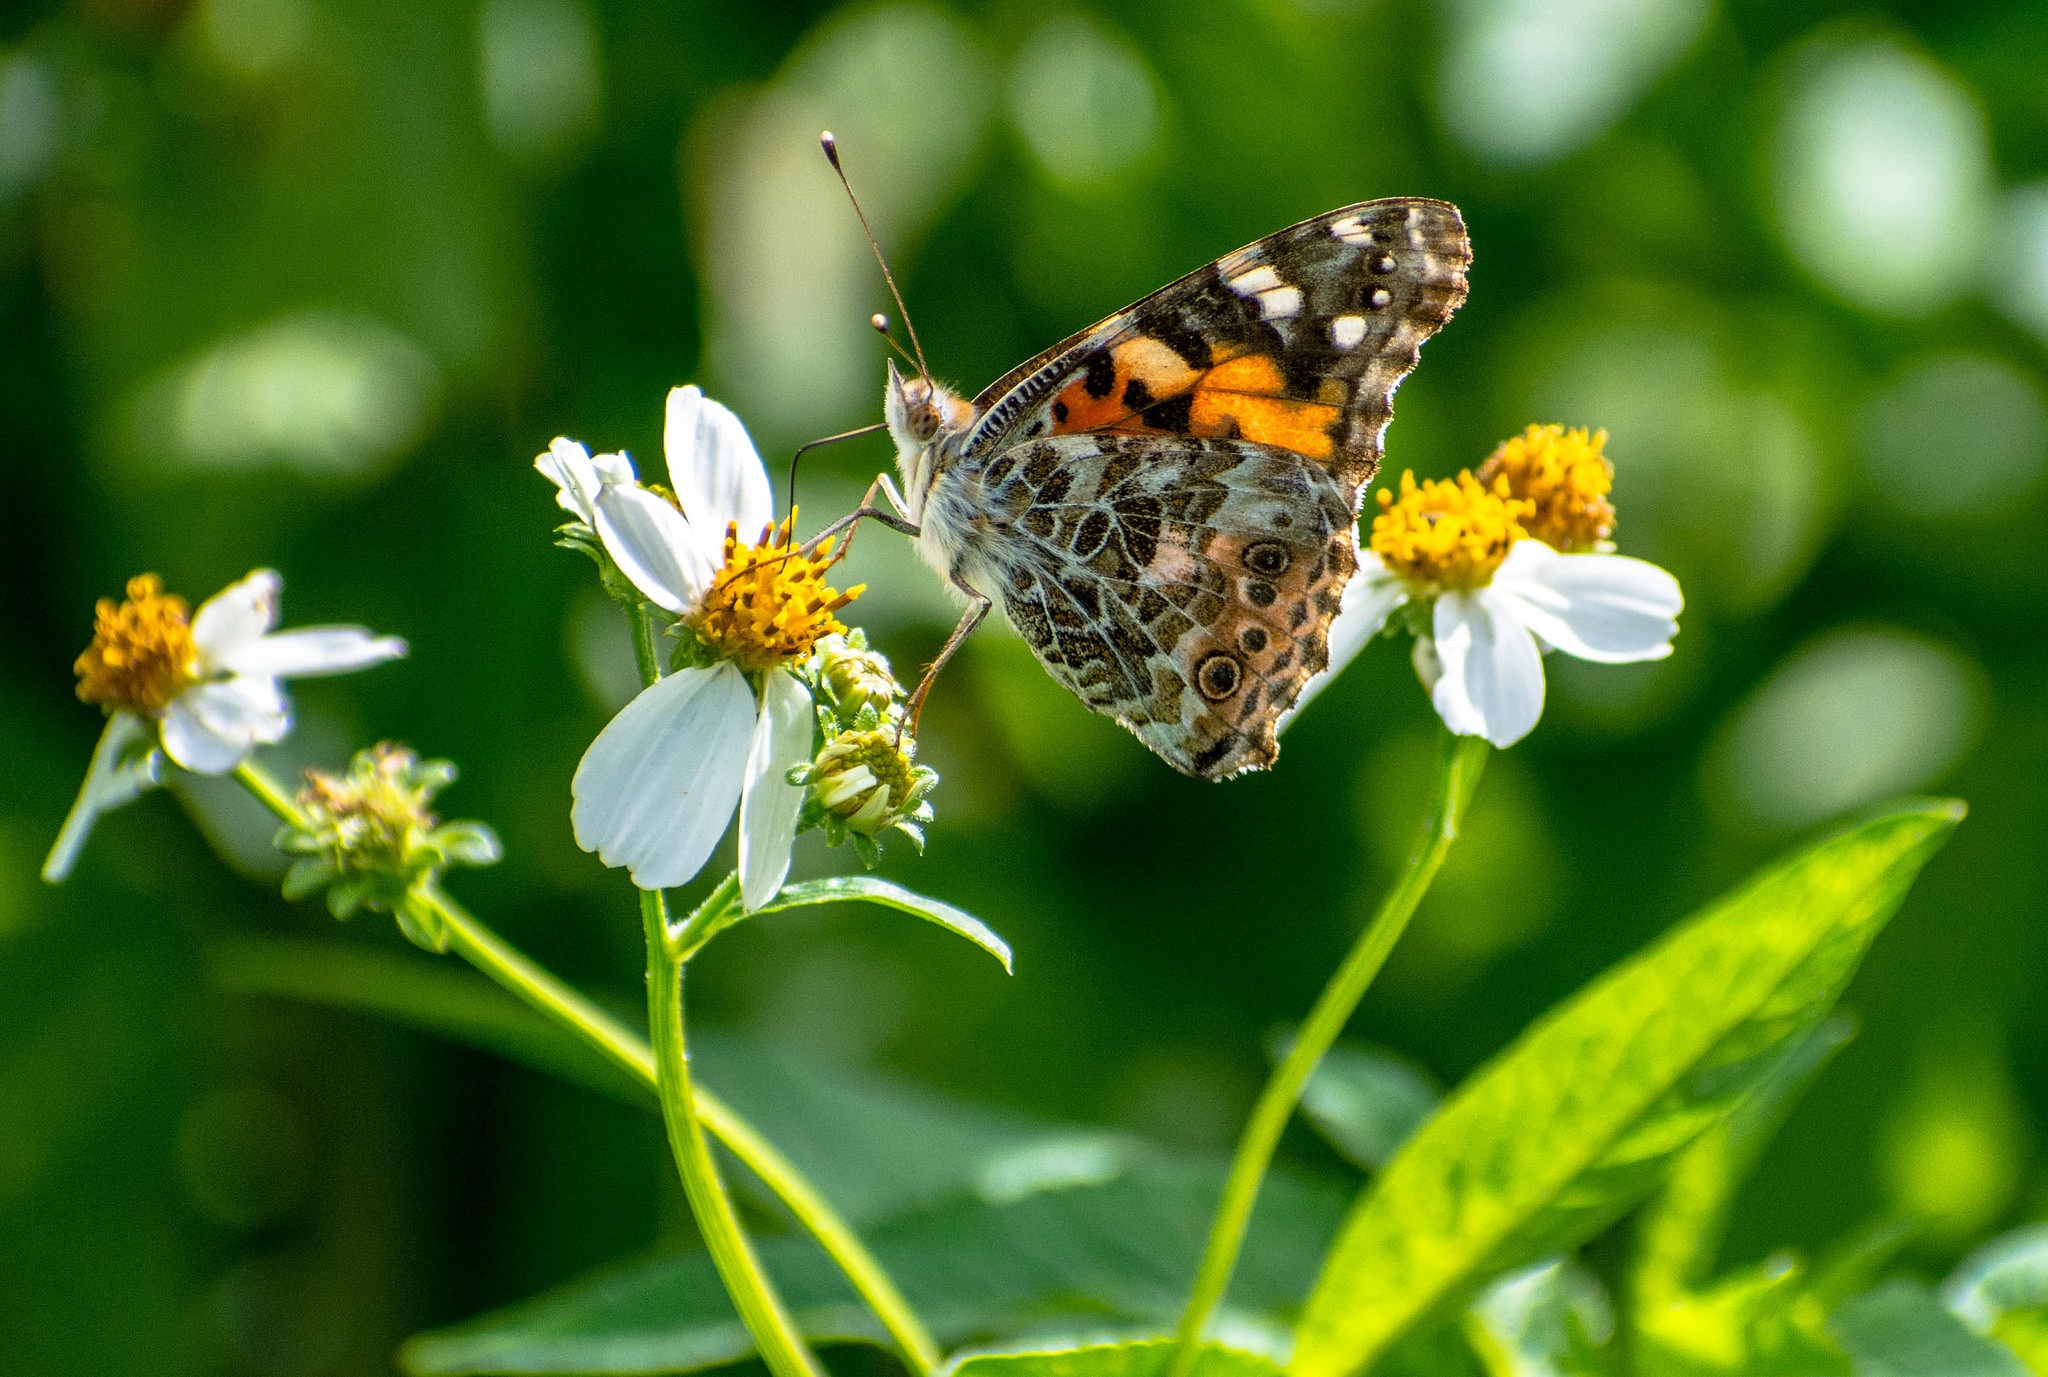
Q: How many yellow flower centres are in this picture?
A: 4